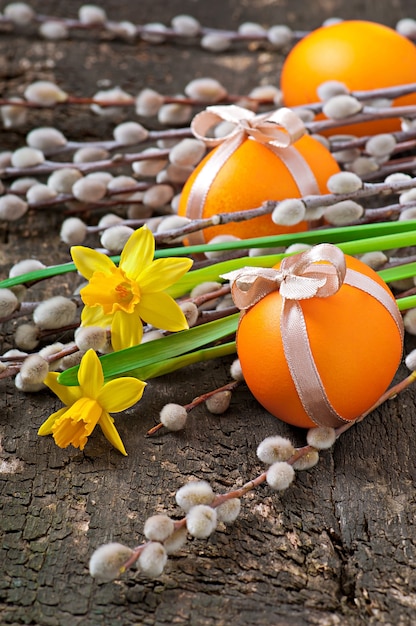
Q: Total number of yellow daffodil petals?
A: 11